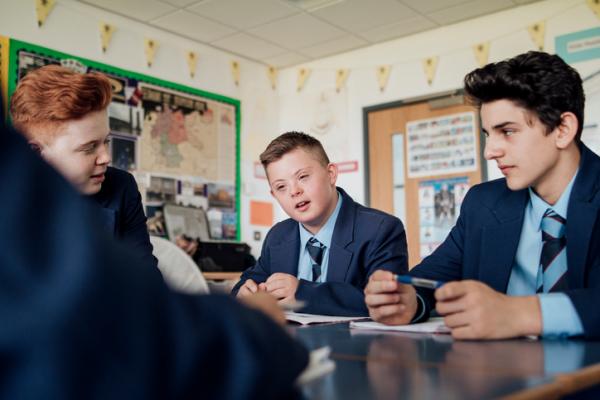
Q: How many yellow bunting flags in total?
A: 13